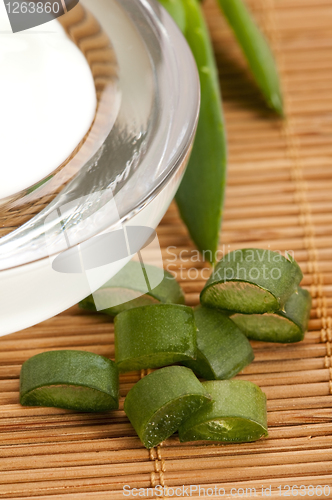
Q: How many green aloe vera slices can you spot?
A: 8